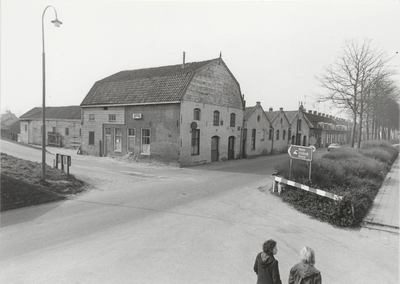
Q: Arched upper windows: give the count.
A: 3